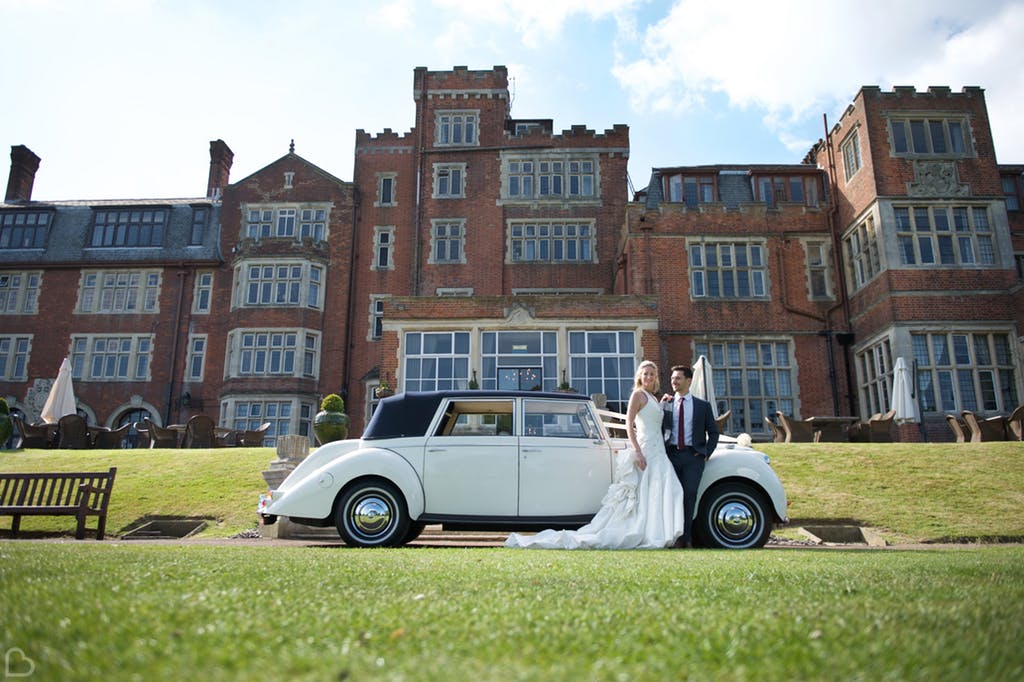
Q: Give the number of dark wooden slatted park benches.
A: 1